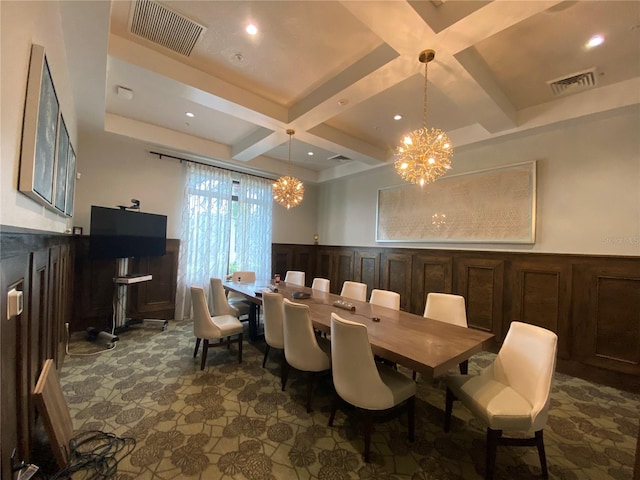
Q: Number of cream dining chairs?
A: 12